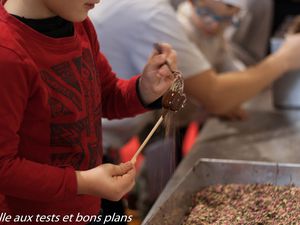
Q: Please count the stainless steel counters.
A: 1